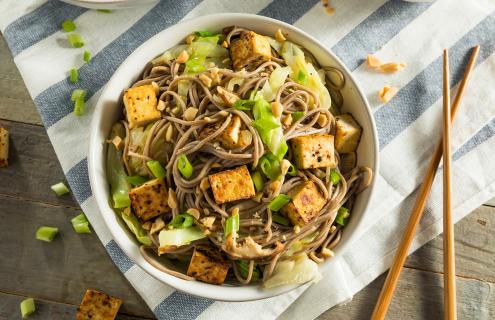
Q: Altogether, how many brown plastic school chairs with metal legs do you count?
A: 0